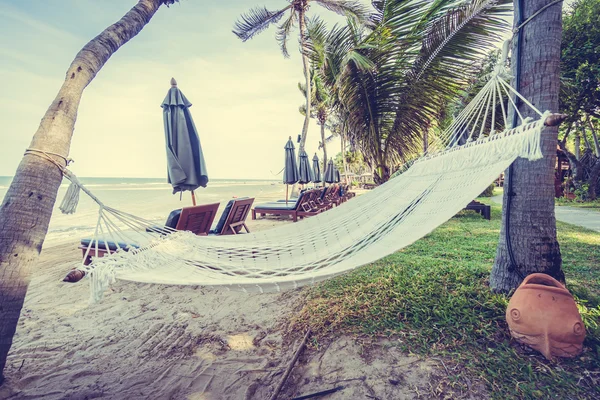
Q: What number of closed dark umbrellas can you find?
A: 6